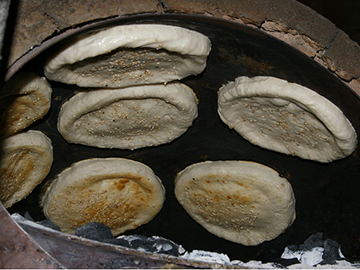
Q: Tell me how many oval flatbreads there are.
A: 7